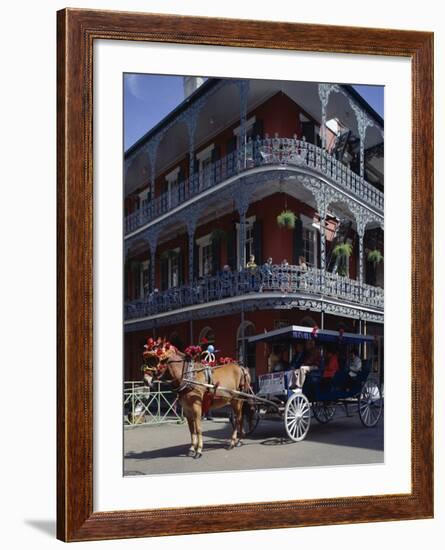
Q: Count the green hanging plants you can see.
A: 3